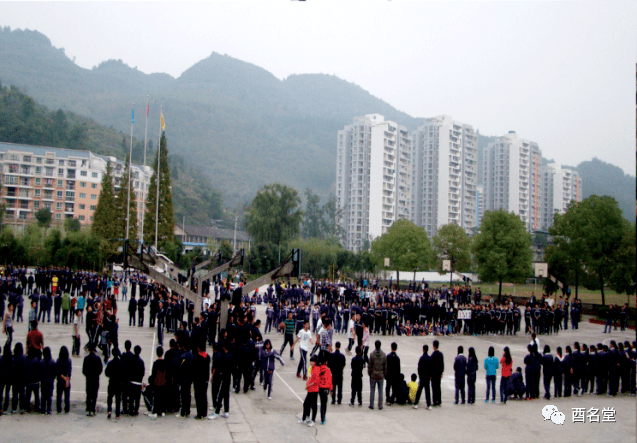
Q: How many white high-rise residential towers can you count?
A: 4